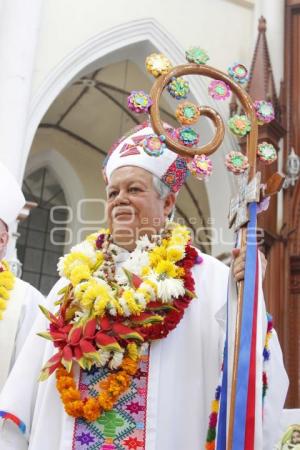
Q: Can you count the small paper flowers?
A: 14